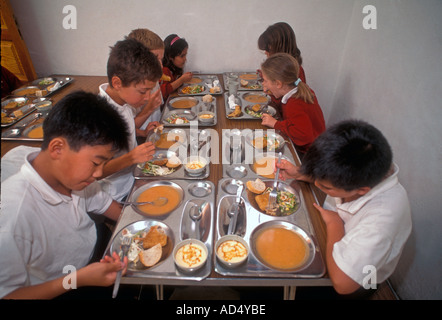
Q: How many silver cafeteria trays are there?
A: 11